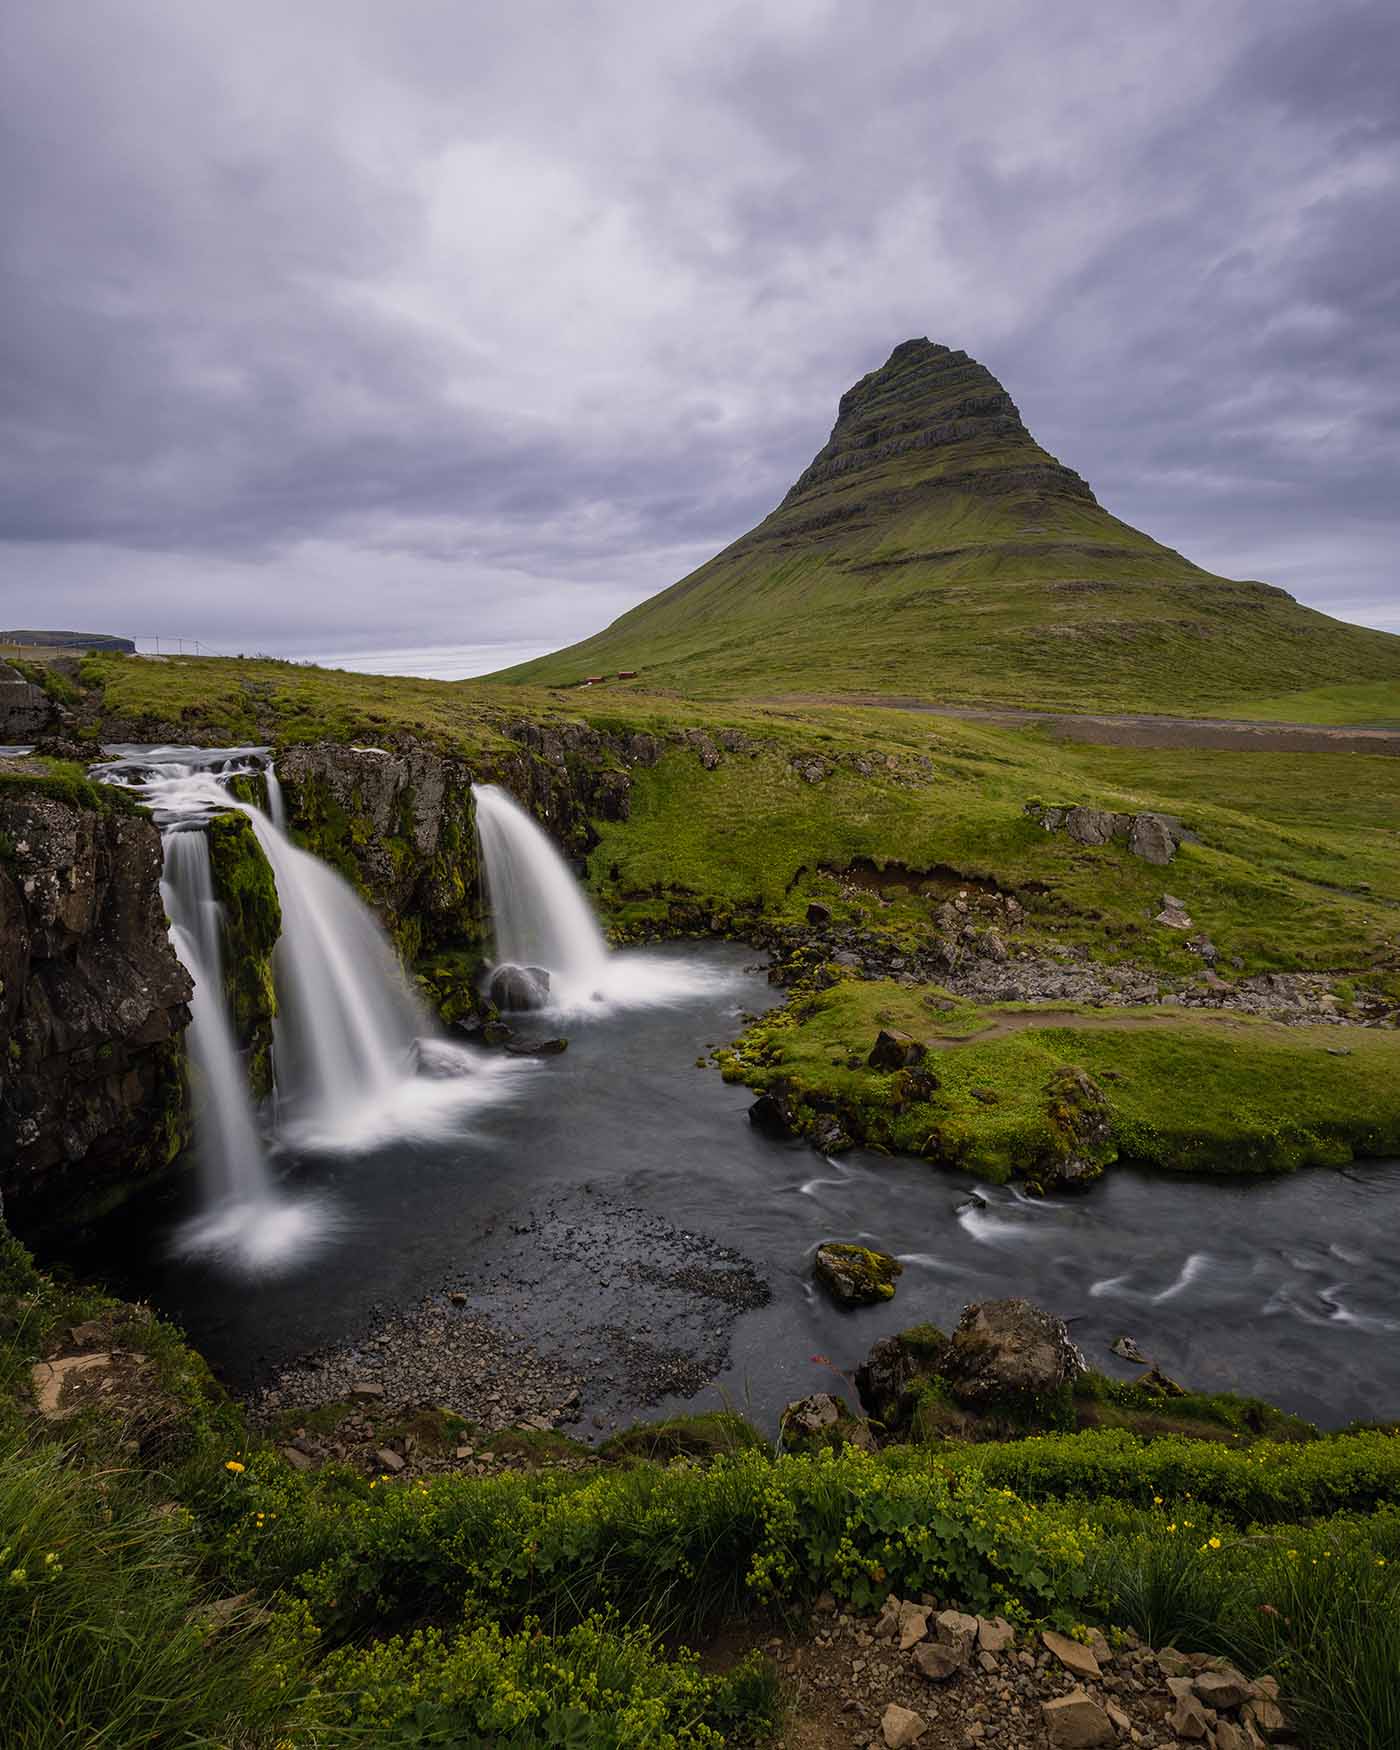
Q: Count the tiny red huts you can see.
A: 2